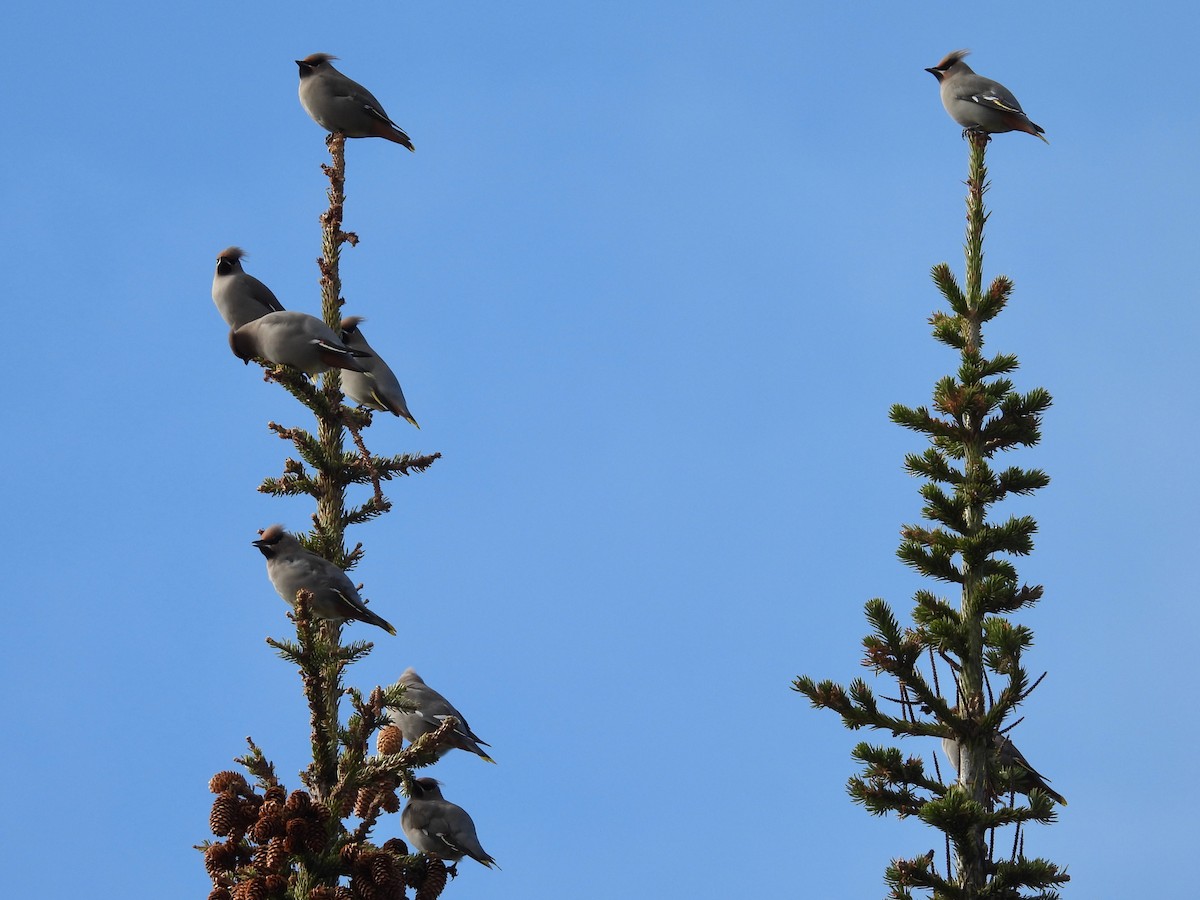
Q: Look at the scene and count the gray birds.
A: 9